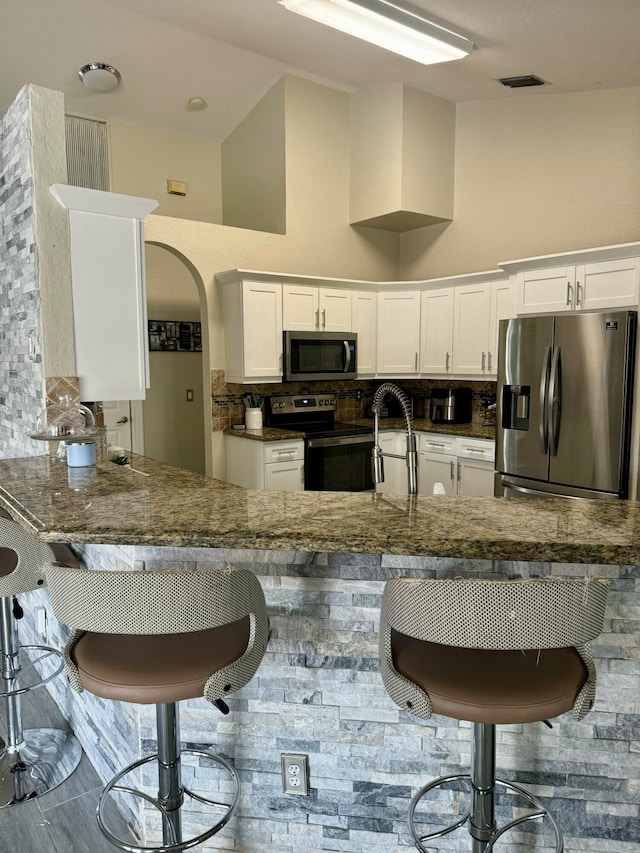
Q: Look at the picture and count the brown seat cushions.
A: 3